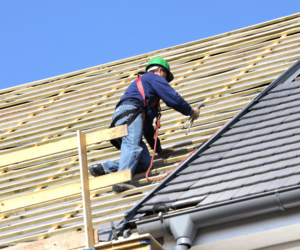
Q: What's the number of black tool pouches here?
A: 1